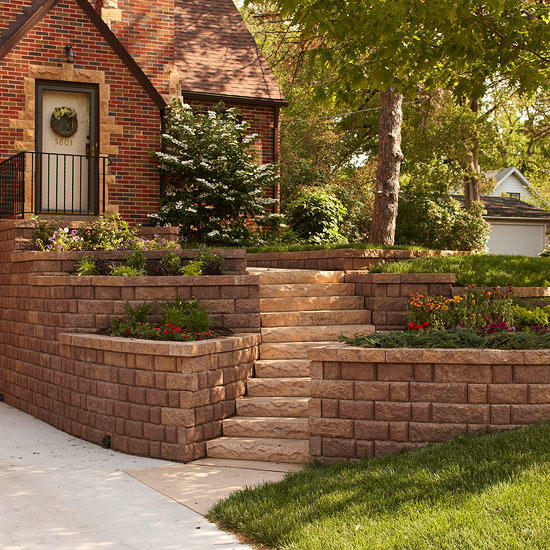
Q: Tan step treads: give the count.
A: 11